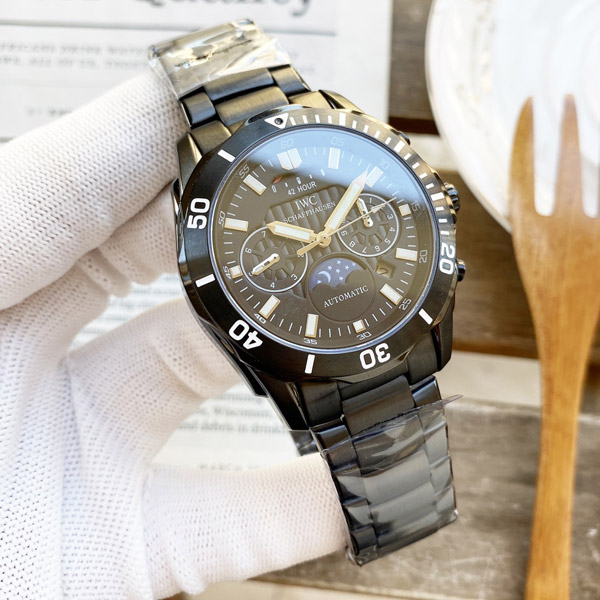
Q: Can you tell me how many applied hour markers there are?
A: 12